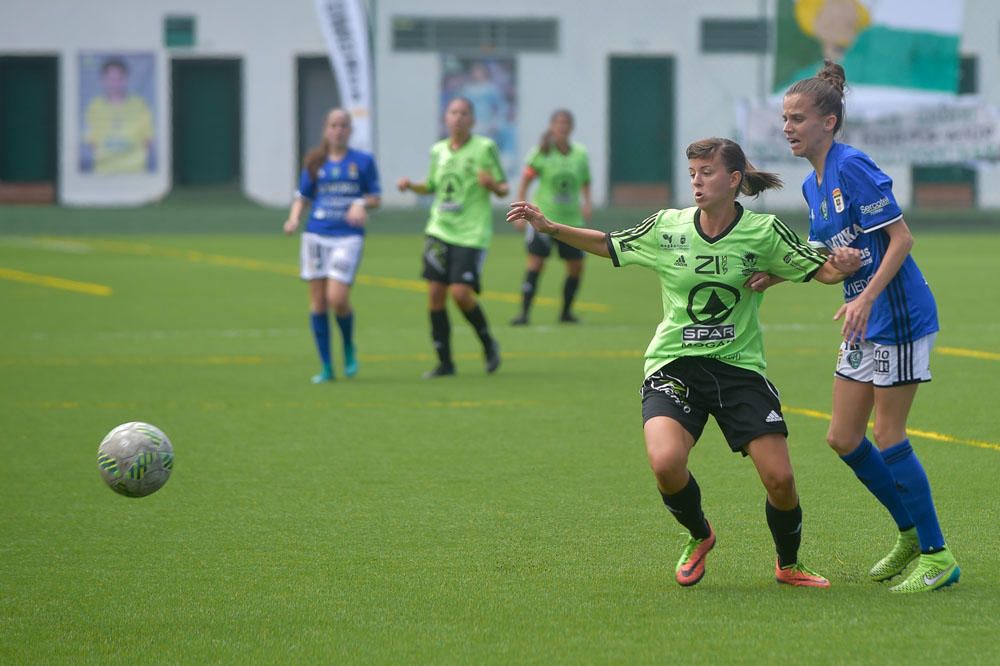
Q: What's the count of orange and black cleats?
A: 2